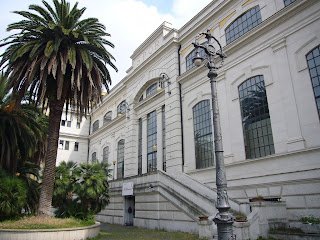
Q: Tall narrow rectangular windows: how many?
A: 3